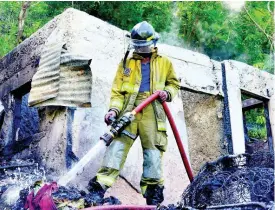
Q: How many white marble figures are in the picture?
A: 0